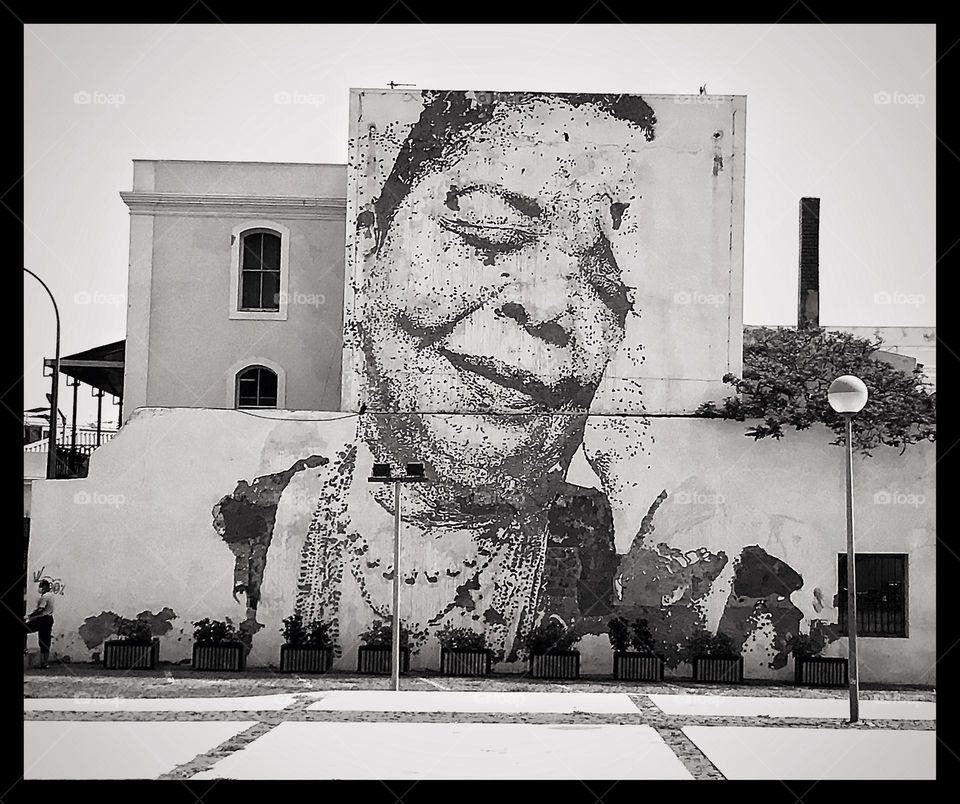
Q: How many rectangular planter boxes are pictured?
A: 9